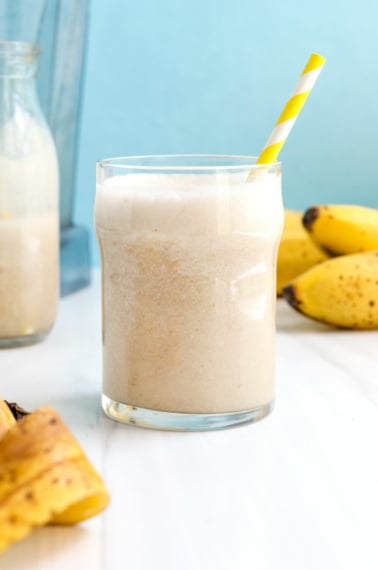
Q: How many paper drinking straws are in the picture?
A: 1